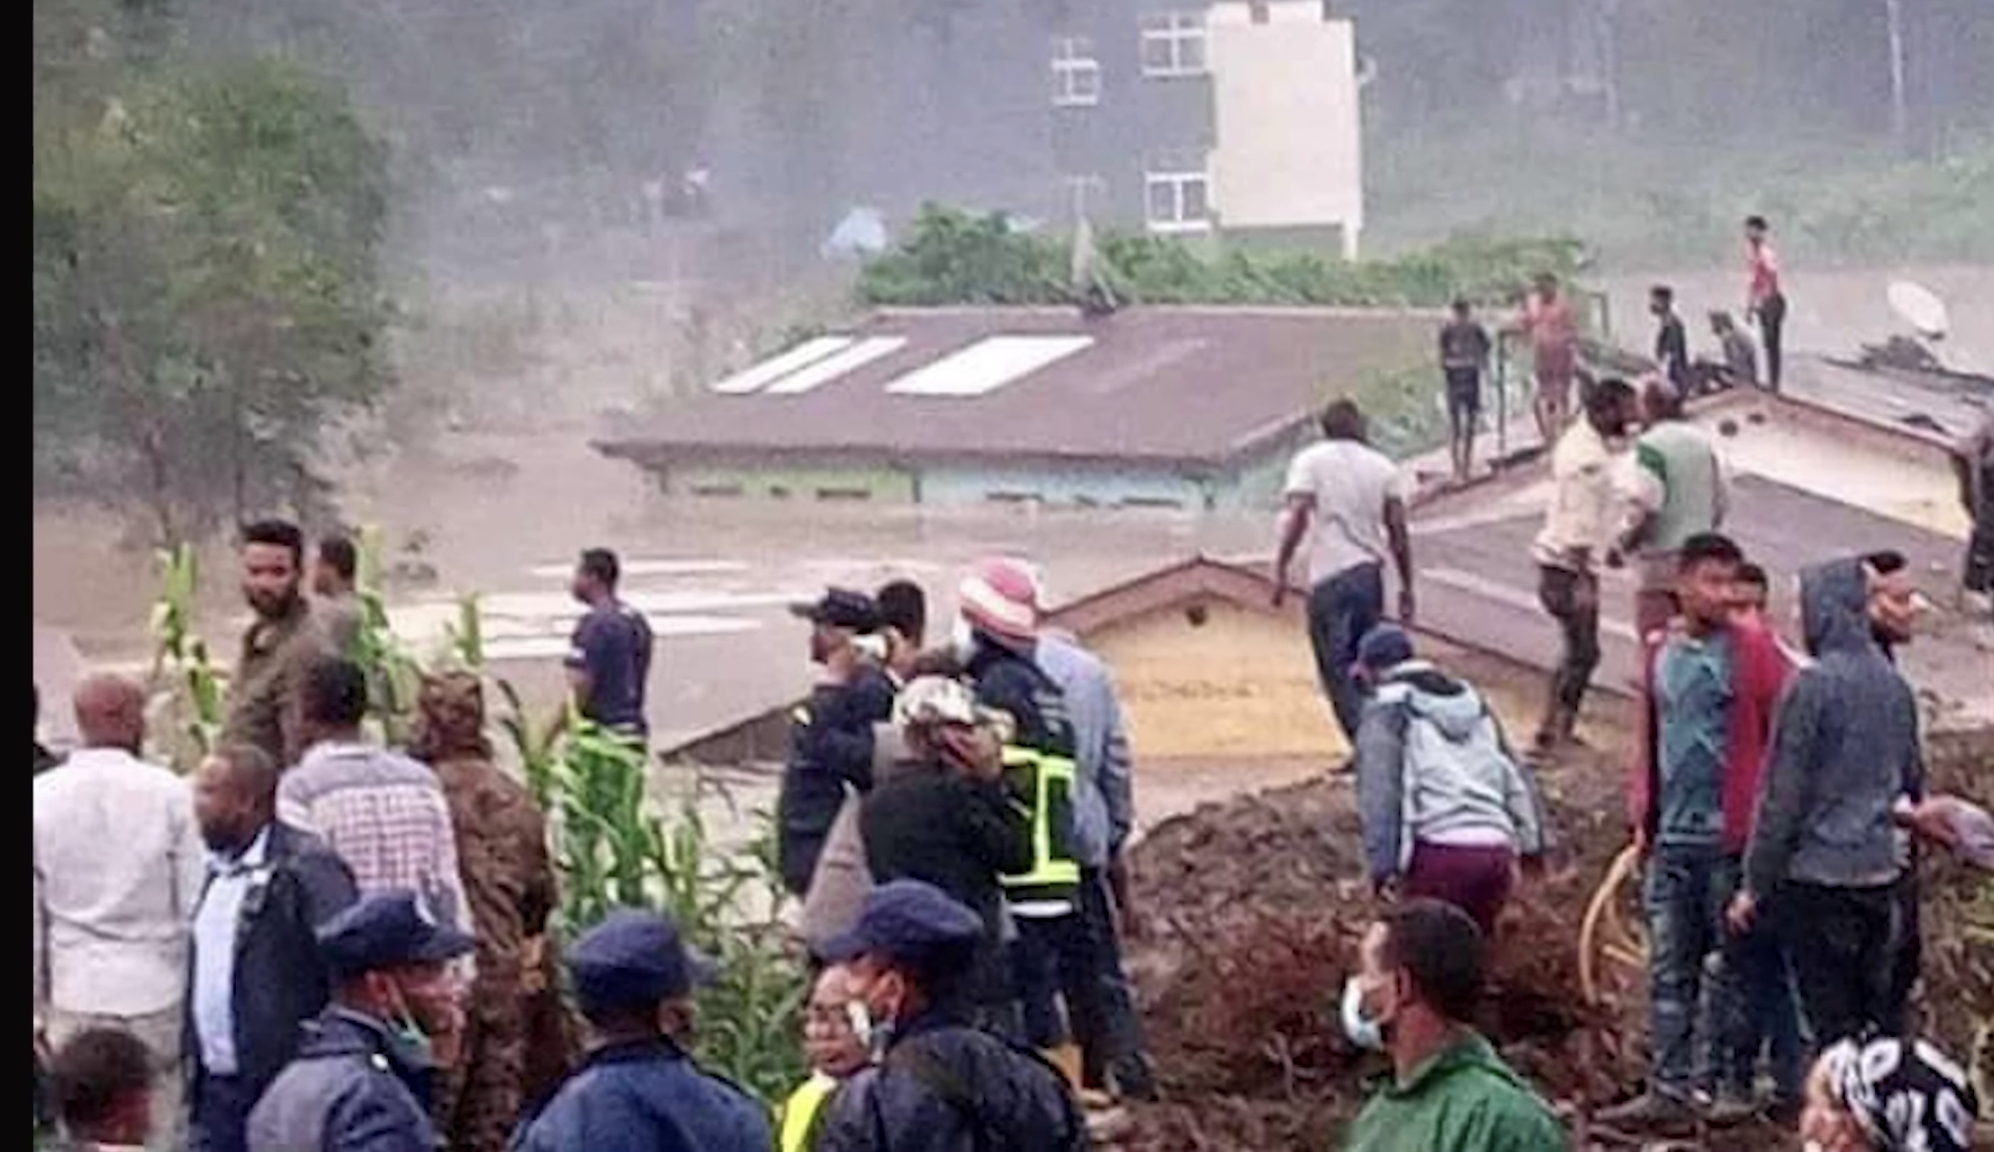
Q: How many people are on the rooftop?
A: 5